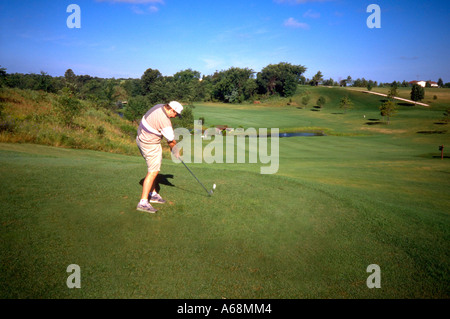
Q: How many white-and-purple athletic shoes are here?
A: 2